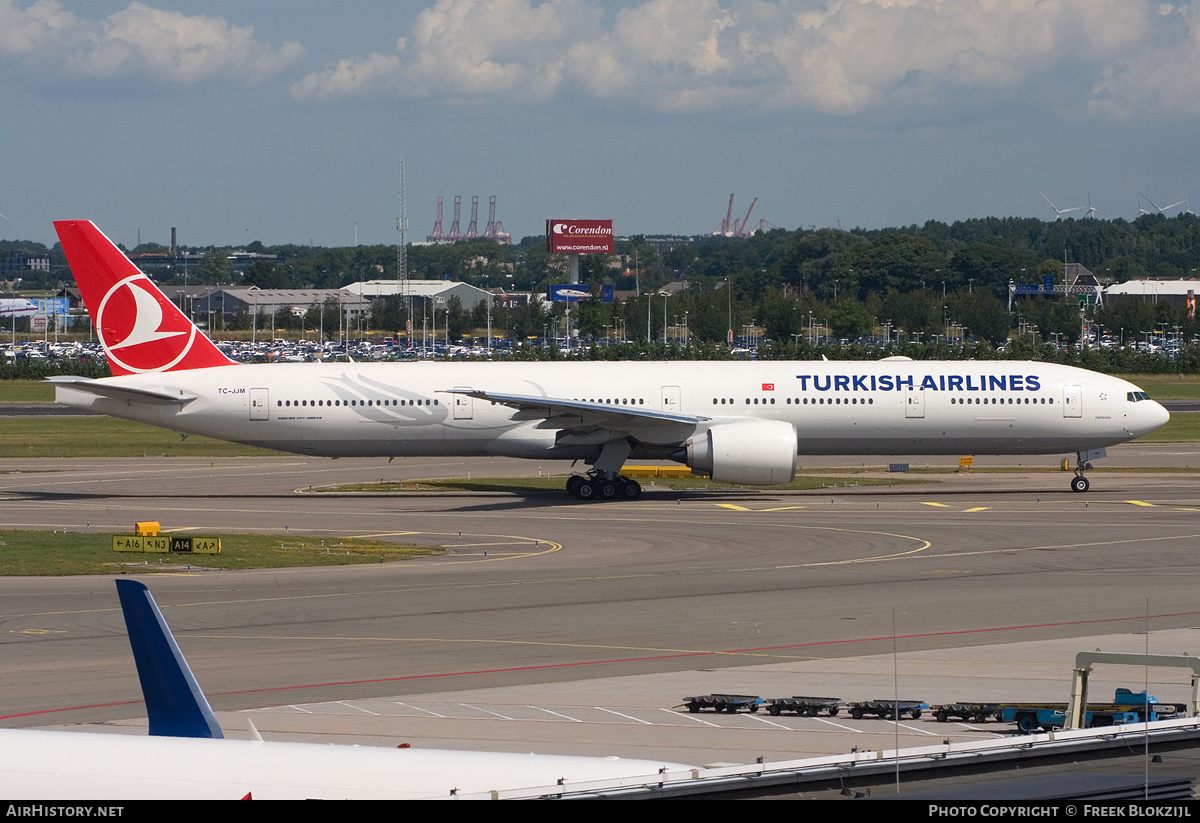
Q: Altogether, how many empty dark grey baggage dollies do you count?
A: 4